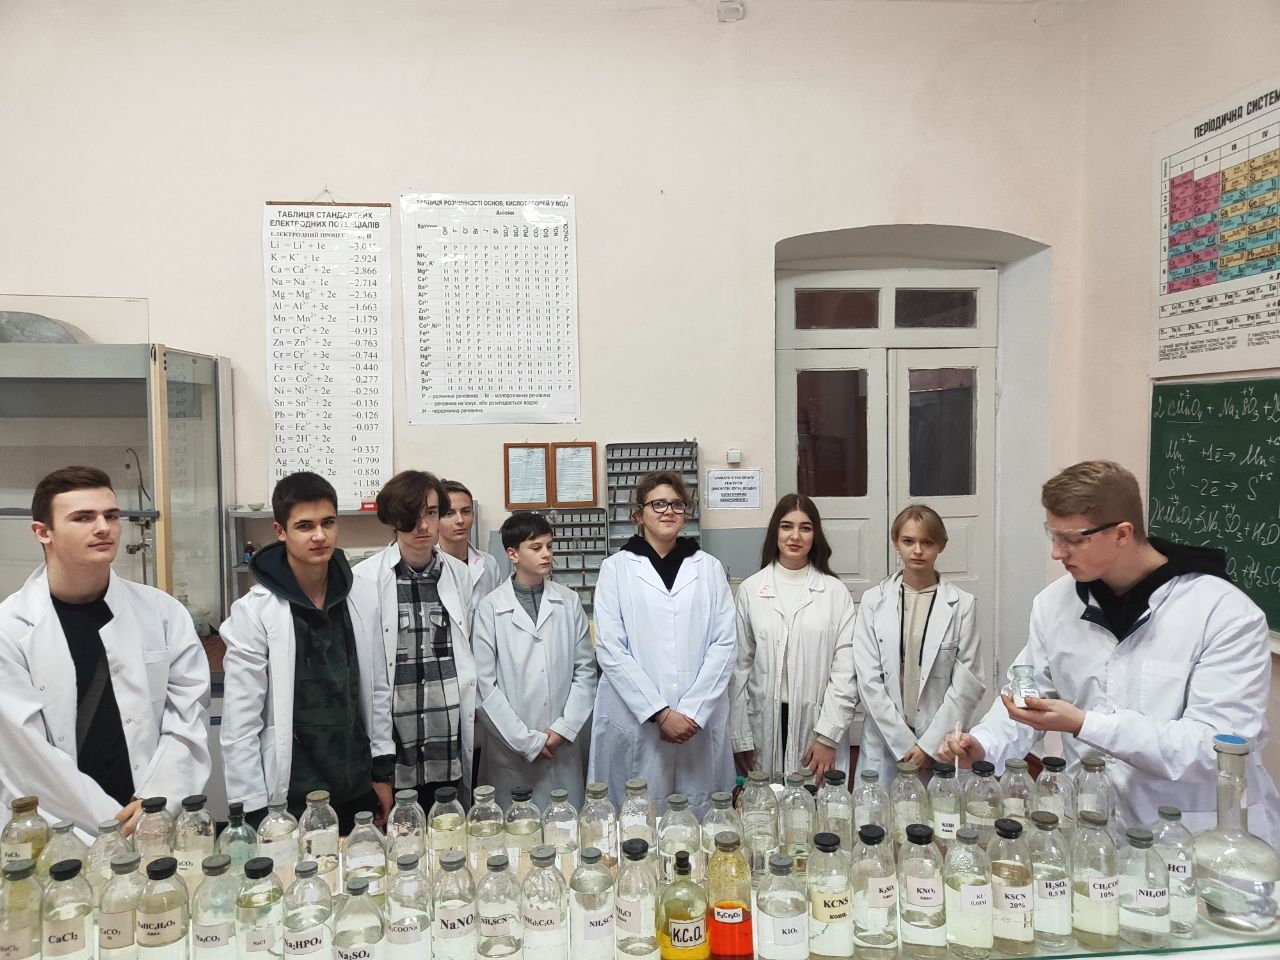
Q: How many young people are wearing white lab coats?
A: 9